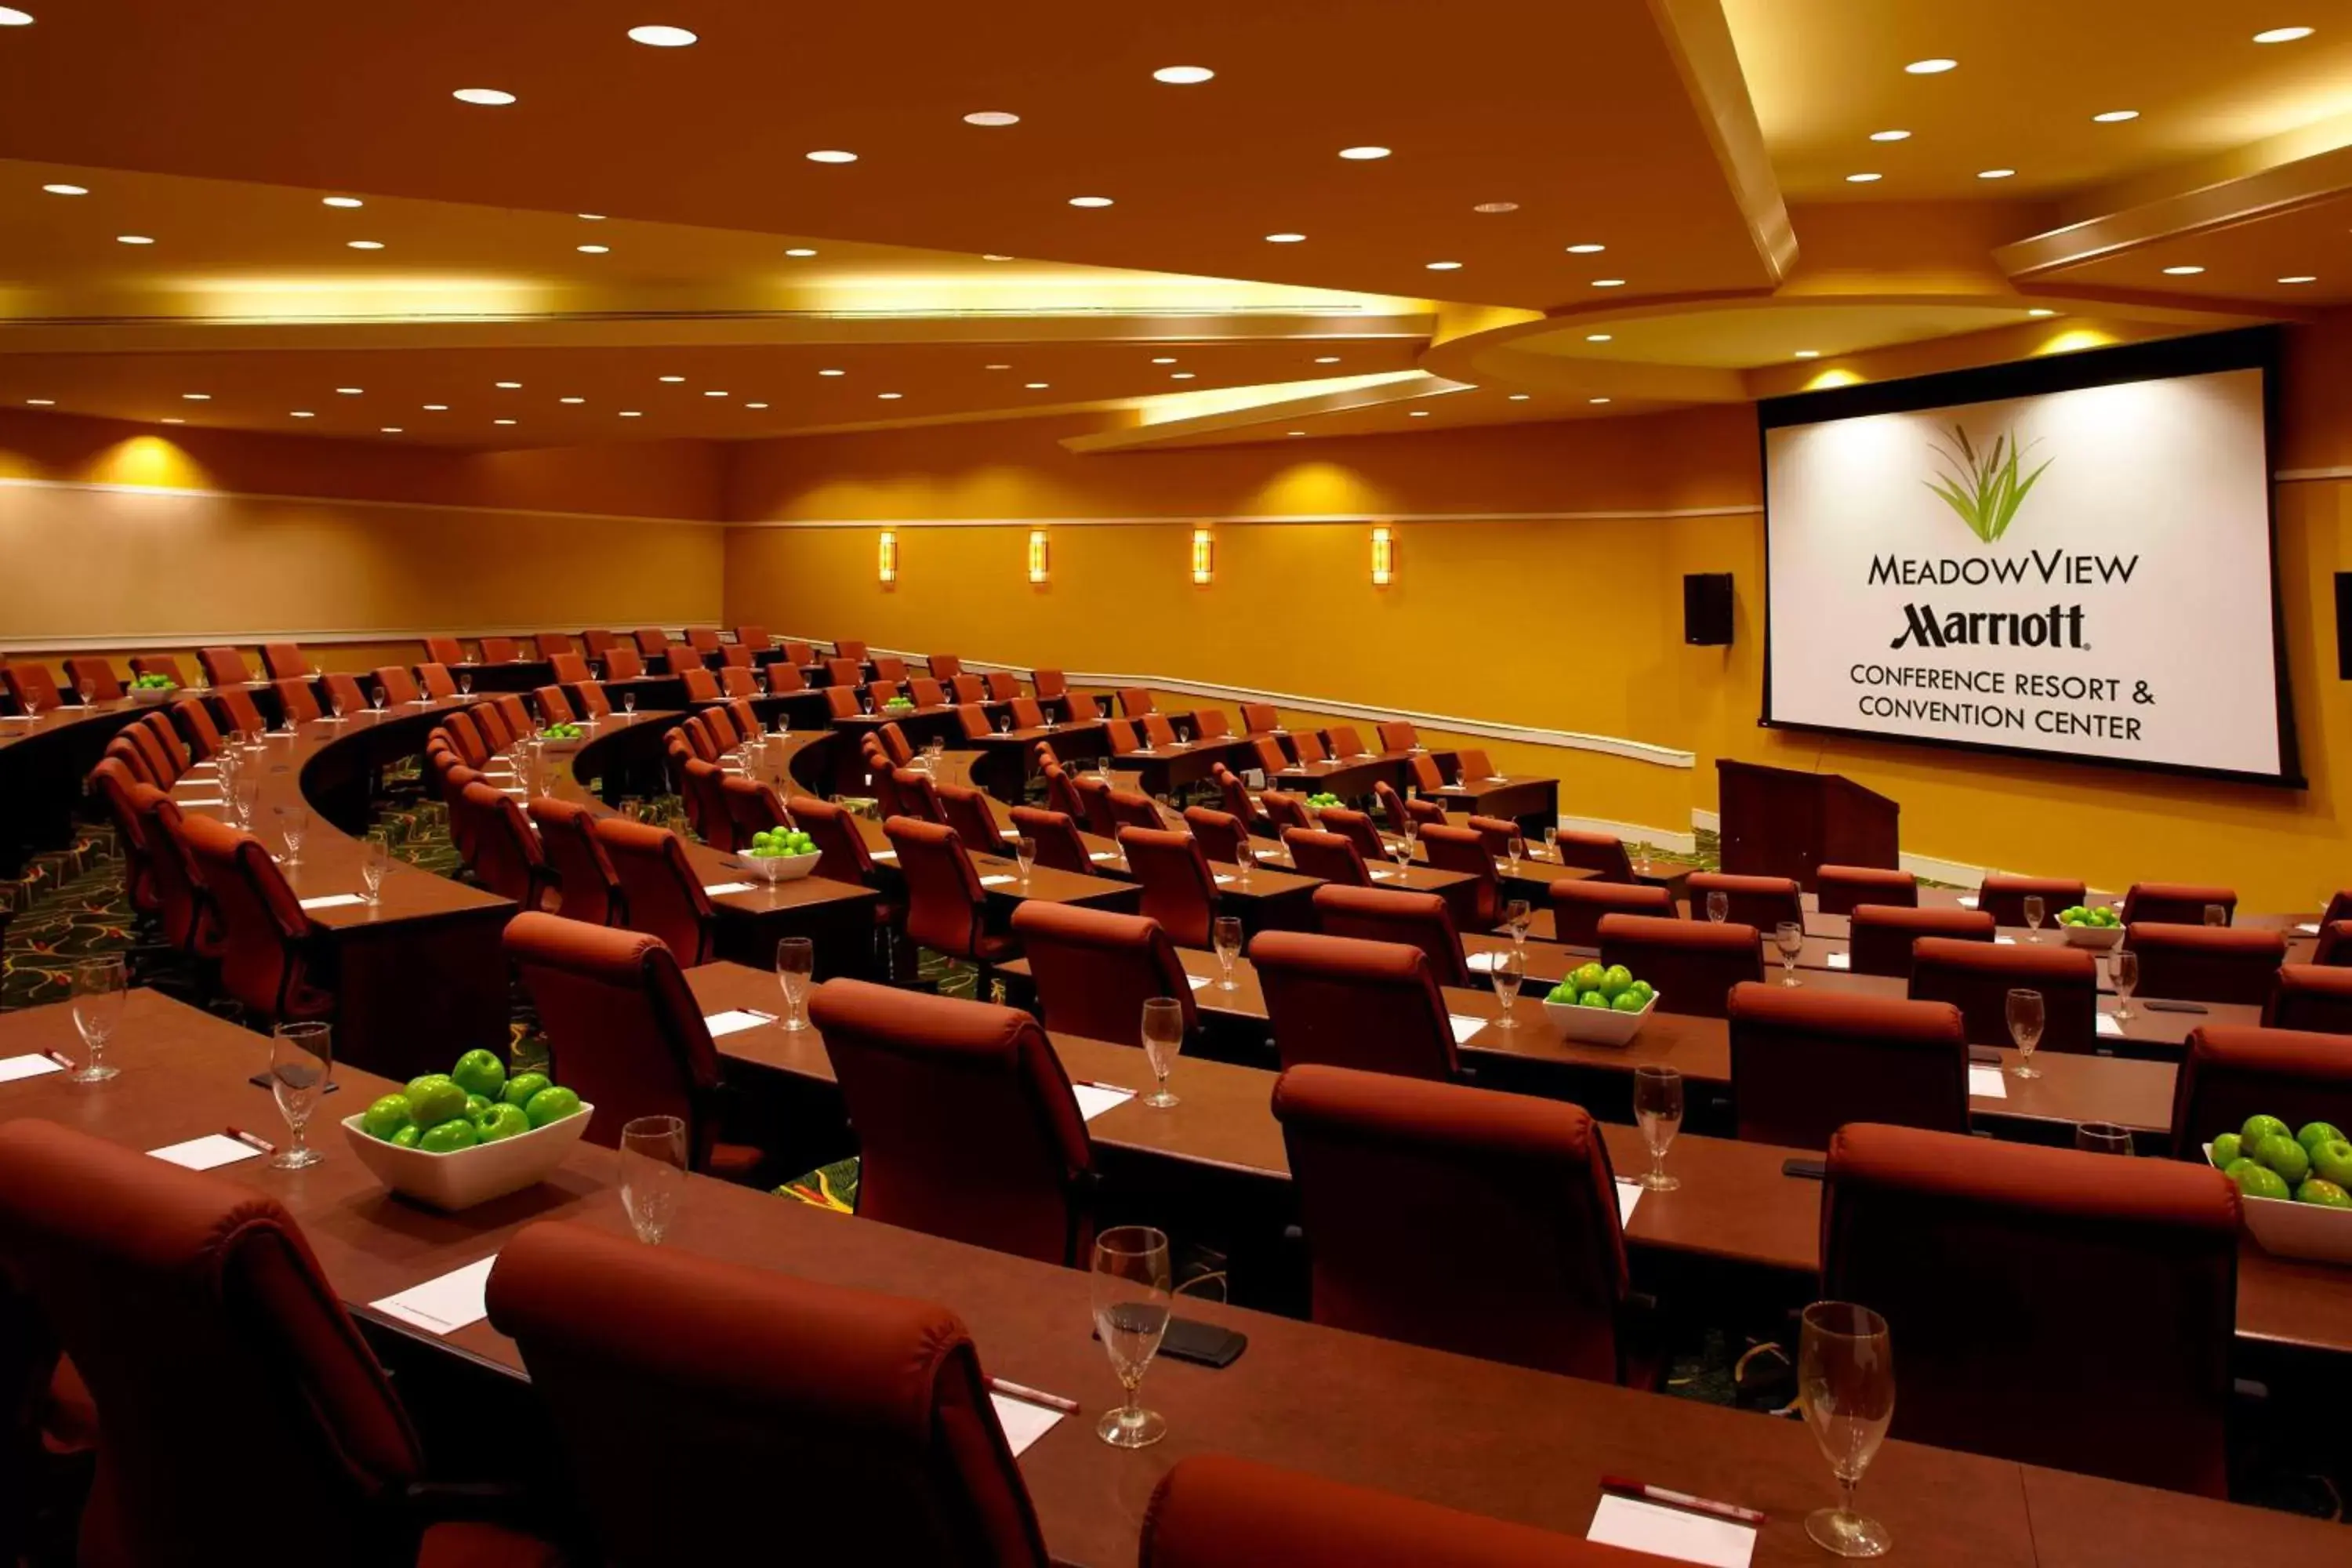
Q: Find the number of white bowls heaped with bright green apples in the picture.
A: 9